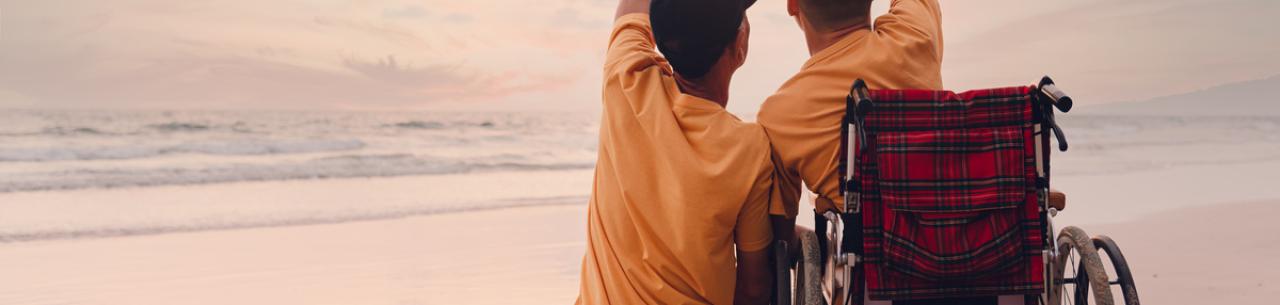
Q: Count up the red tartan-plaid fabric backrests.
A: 1